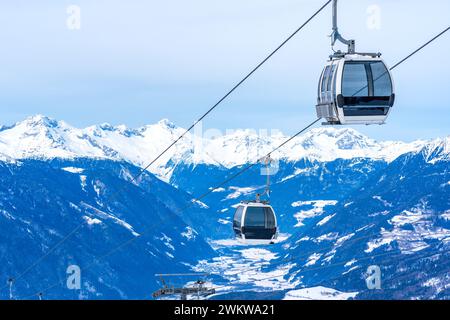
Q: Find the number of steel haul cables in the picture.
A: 2